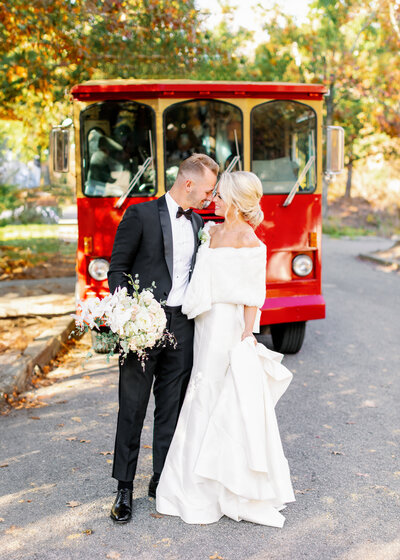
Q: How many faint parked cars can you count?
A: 0